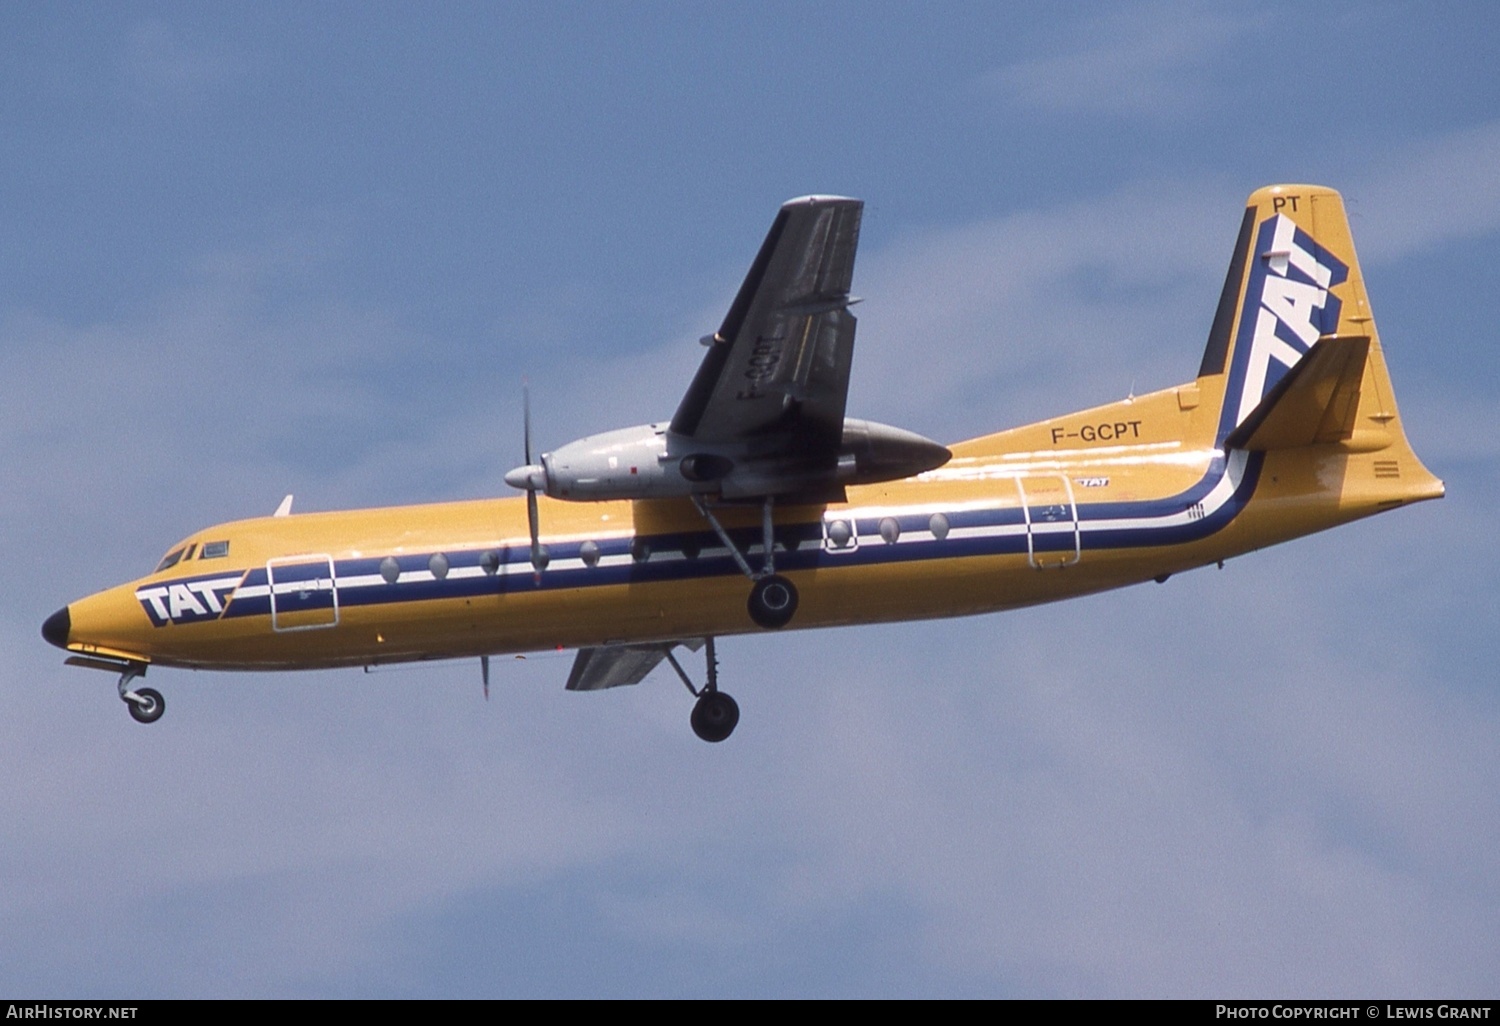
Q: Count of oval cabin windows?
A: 12